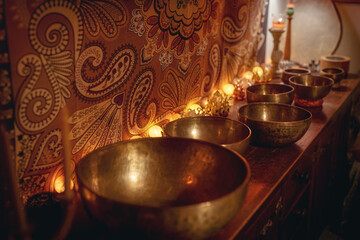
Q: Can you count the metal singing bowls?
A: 7